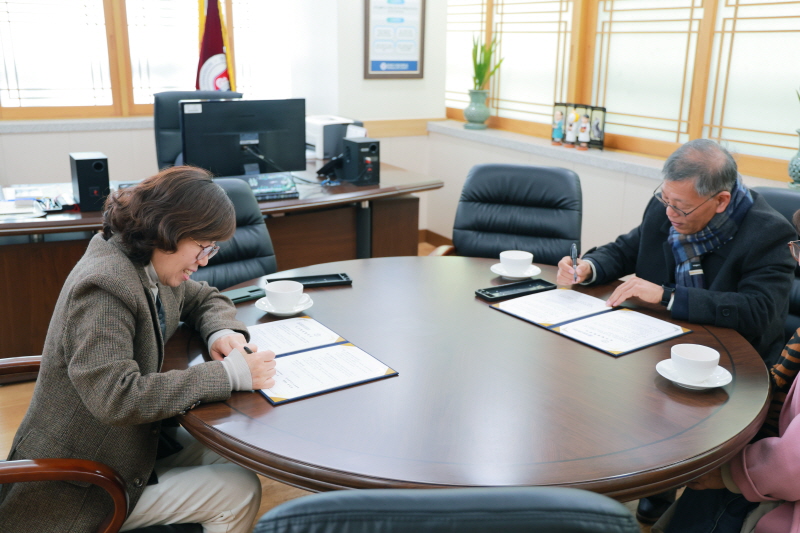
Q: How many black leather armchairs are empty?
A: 4